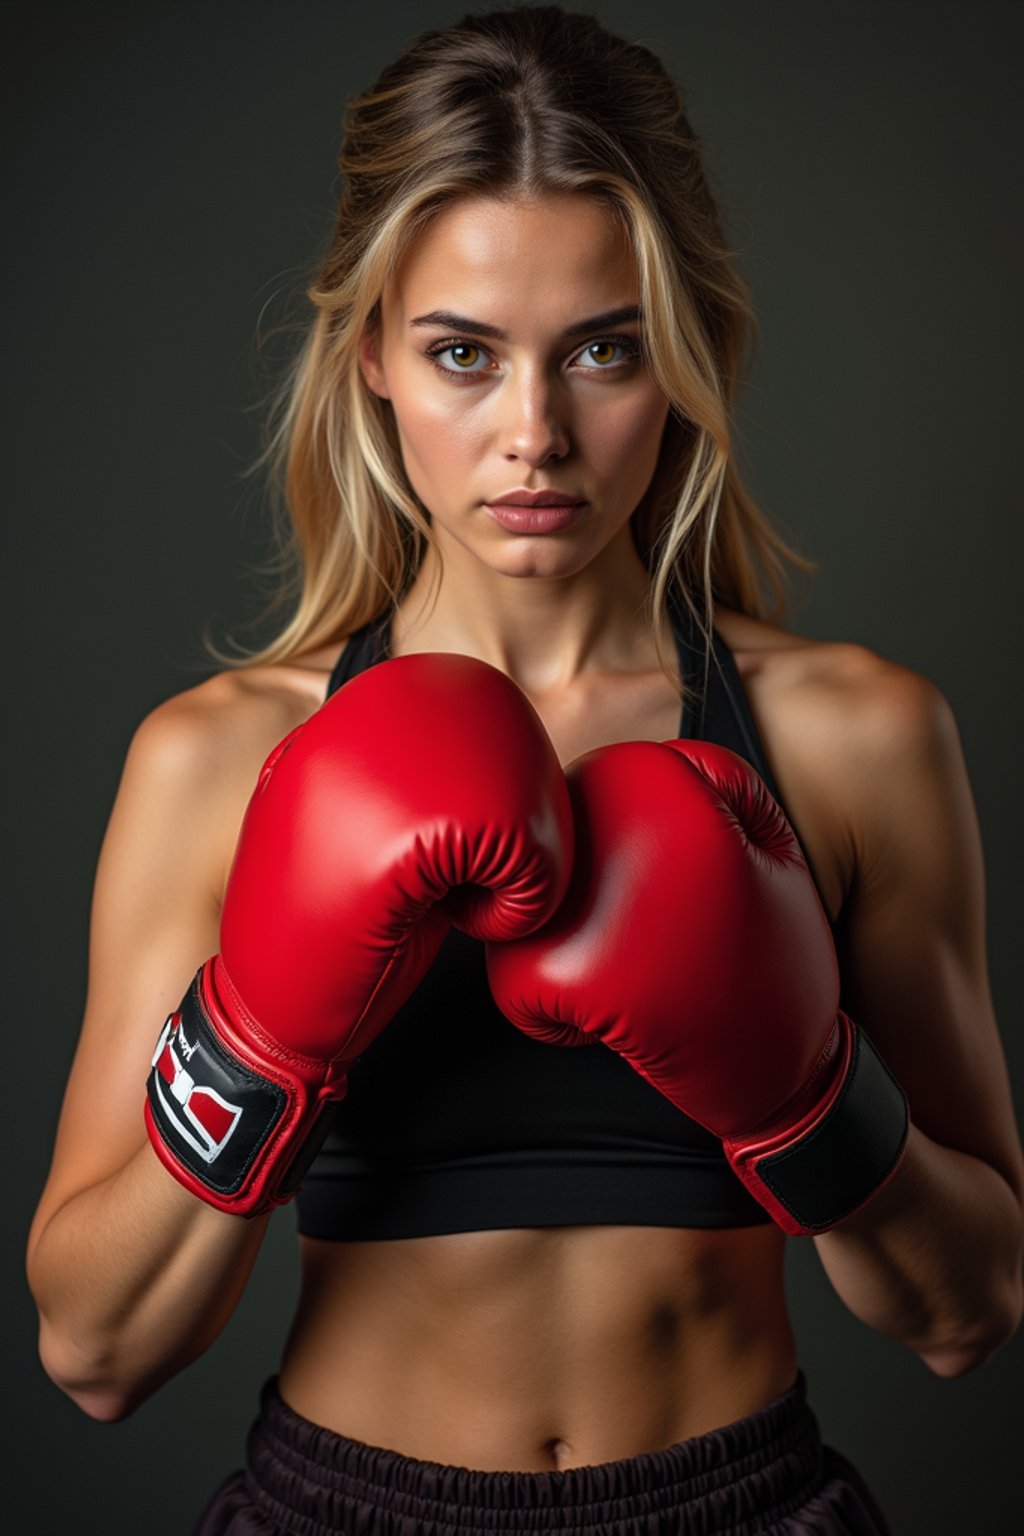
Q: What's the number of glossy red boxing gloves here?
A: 2